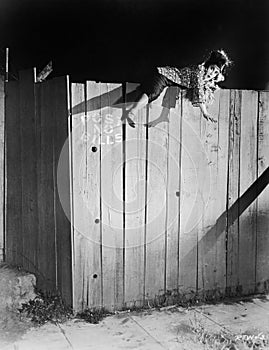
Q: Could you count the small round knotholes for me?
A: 4